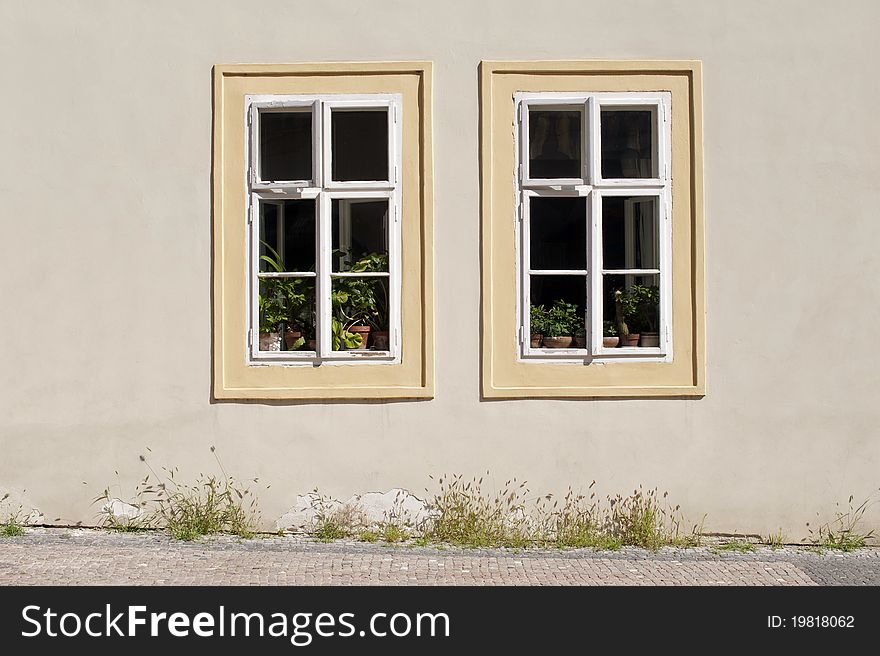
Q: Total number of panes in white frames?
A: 12